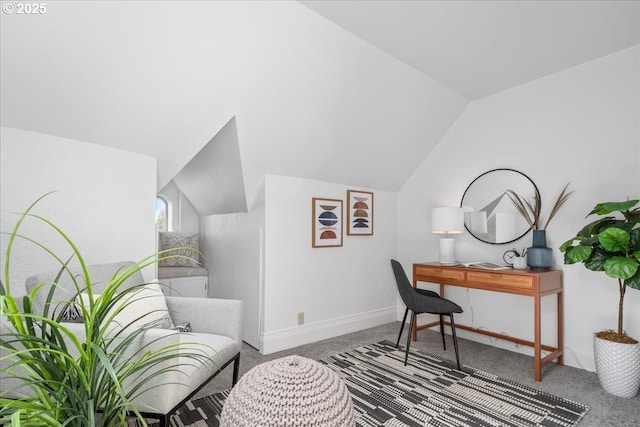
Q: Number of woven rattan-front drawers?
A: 2